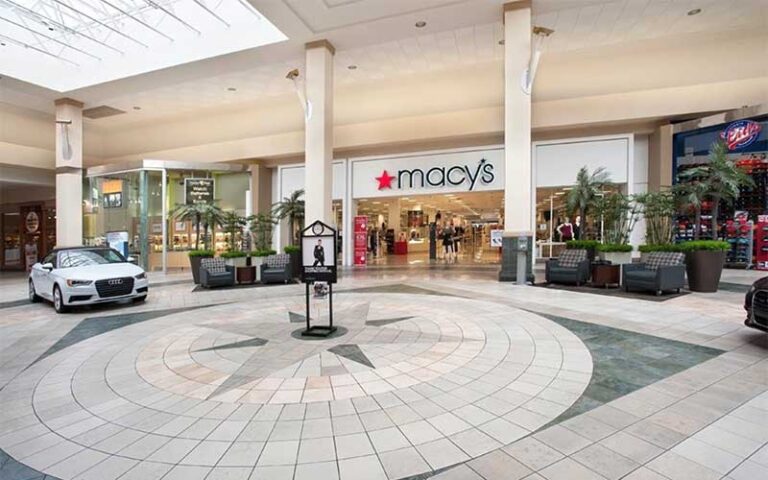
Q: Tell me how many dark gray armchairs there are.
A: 4